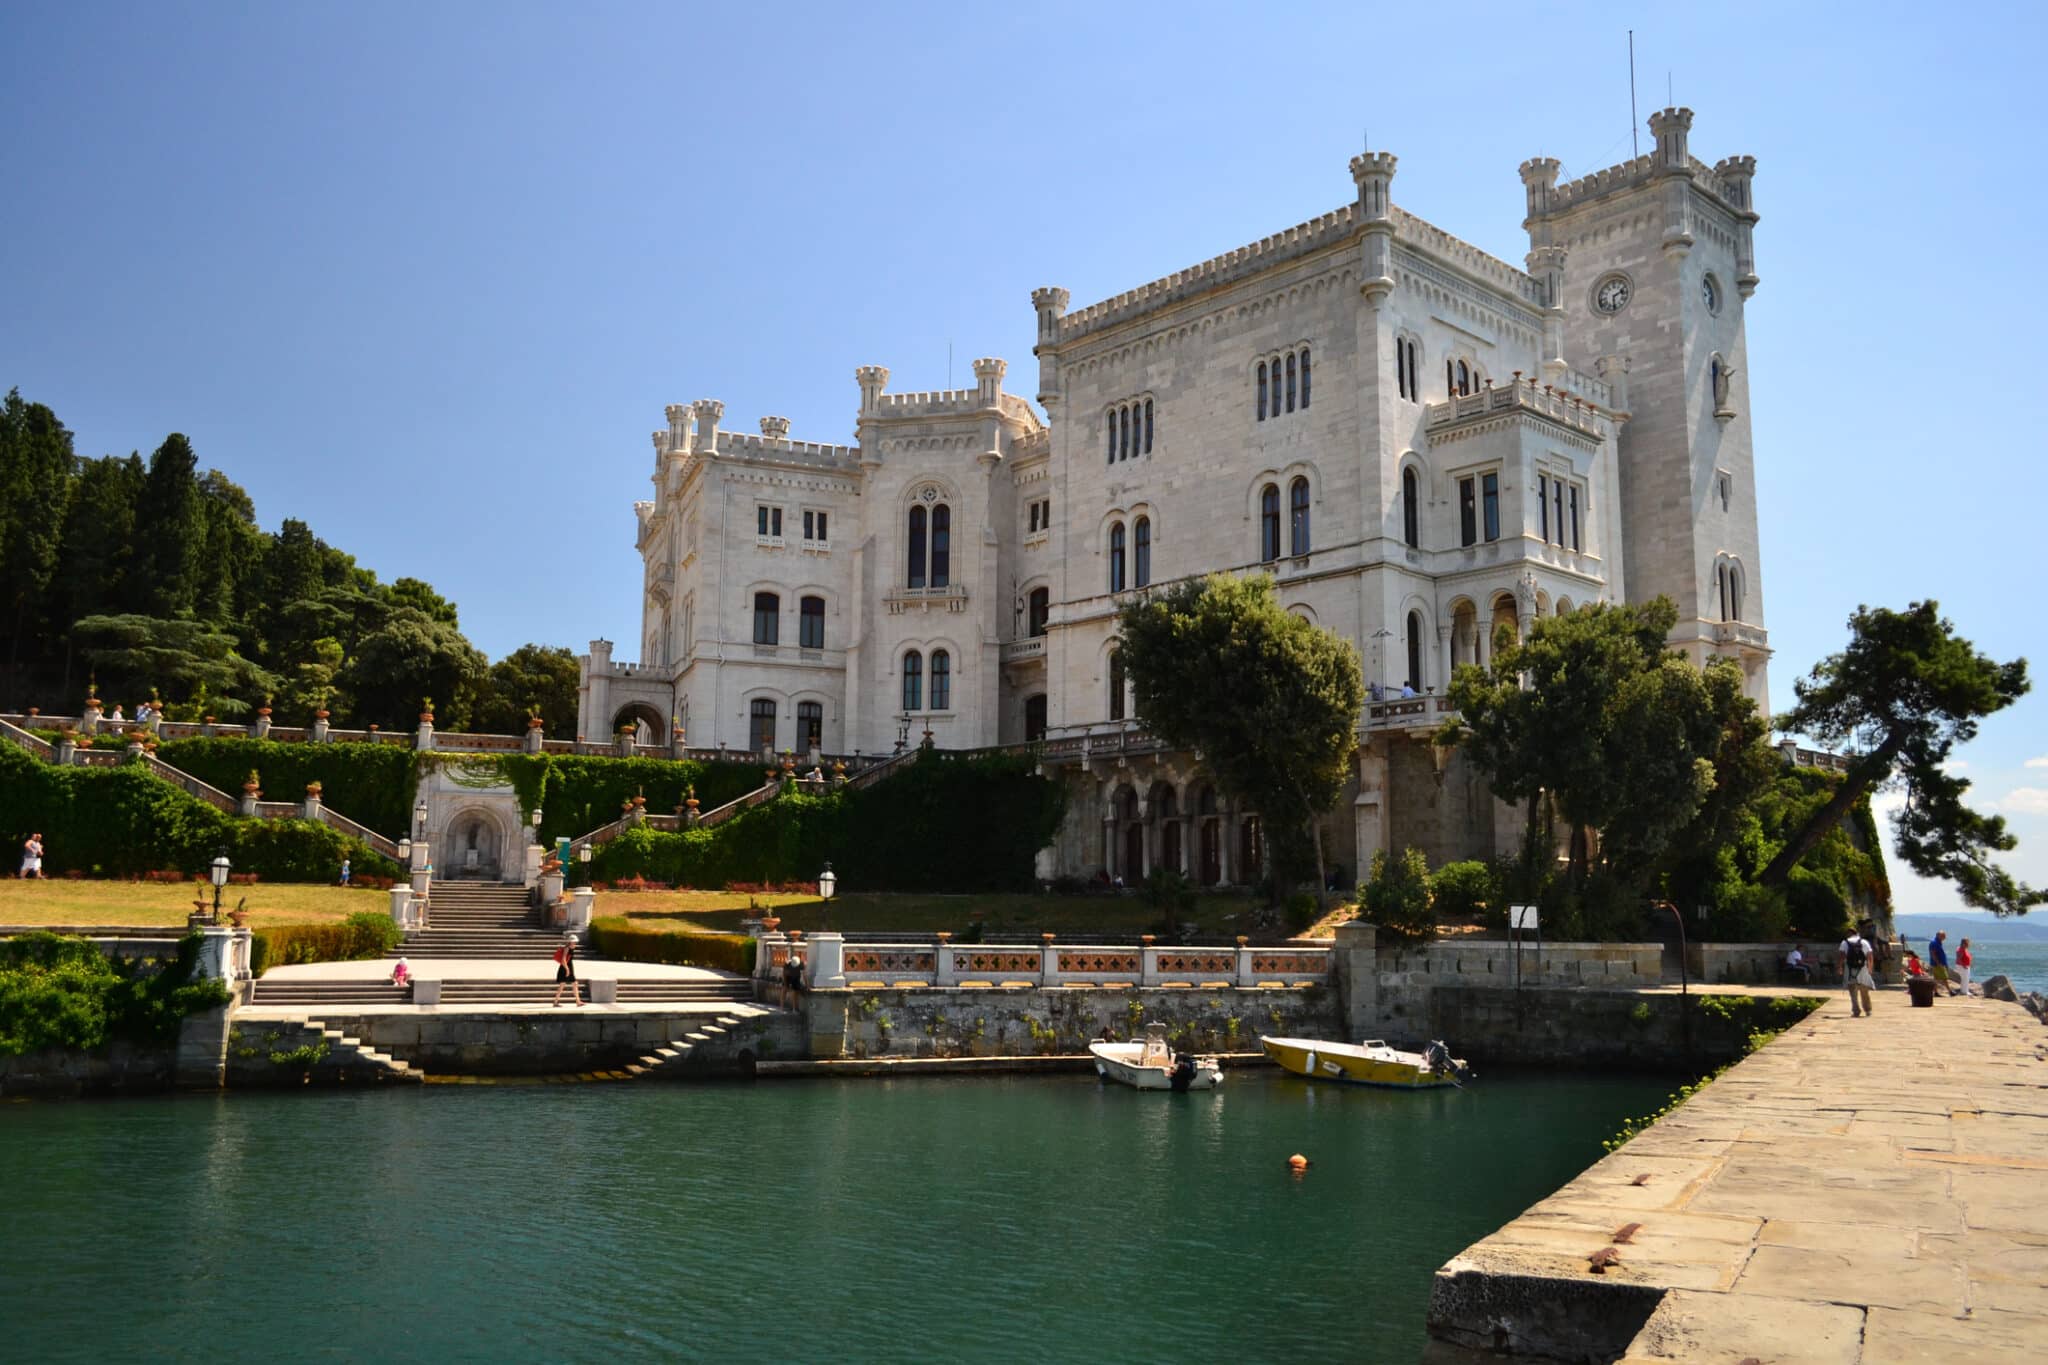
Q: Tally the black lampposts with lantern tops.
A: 7